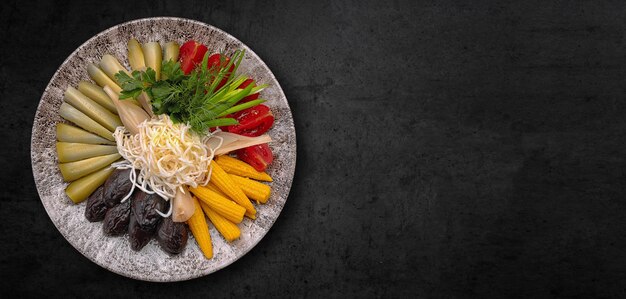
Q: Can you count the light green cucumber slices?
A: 12